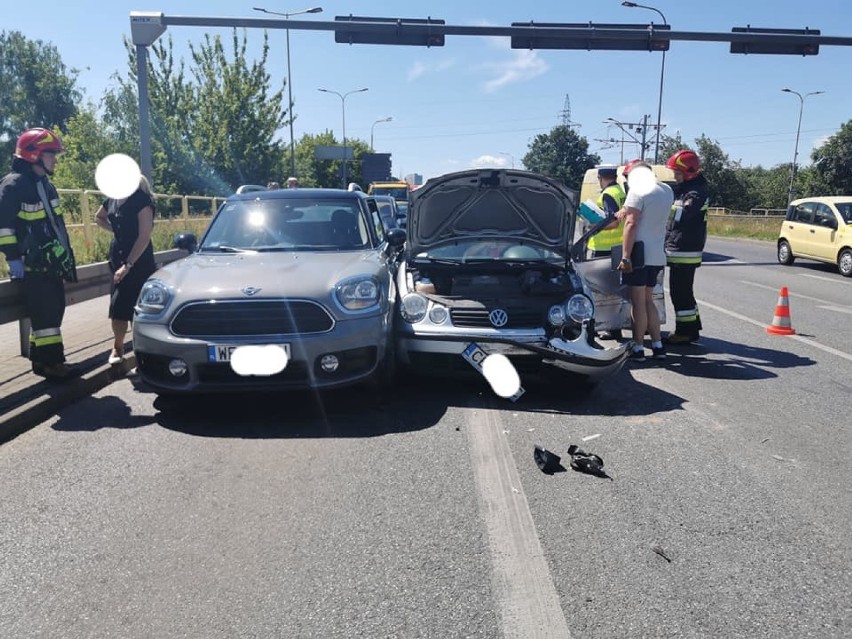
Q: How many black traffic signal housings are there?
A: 3